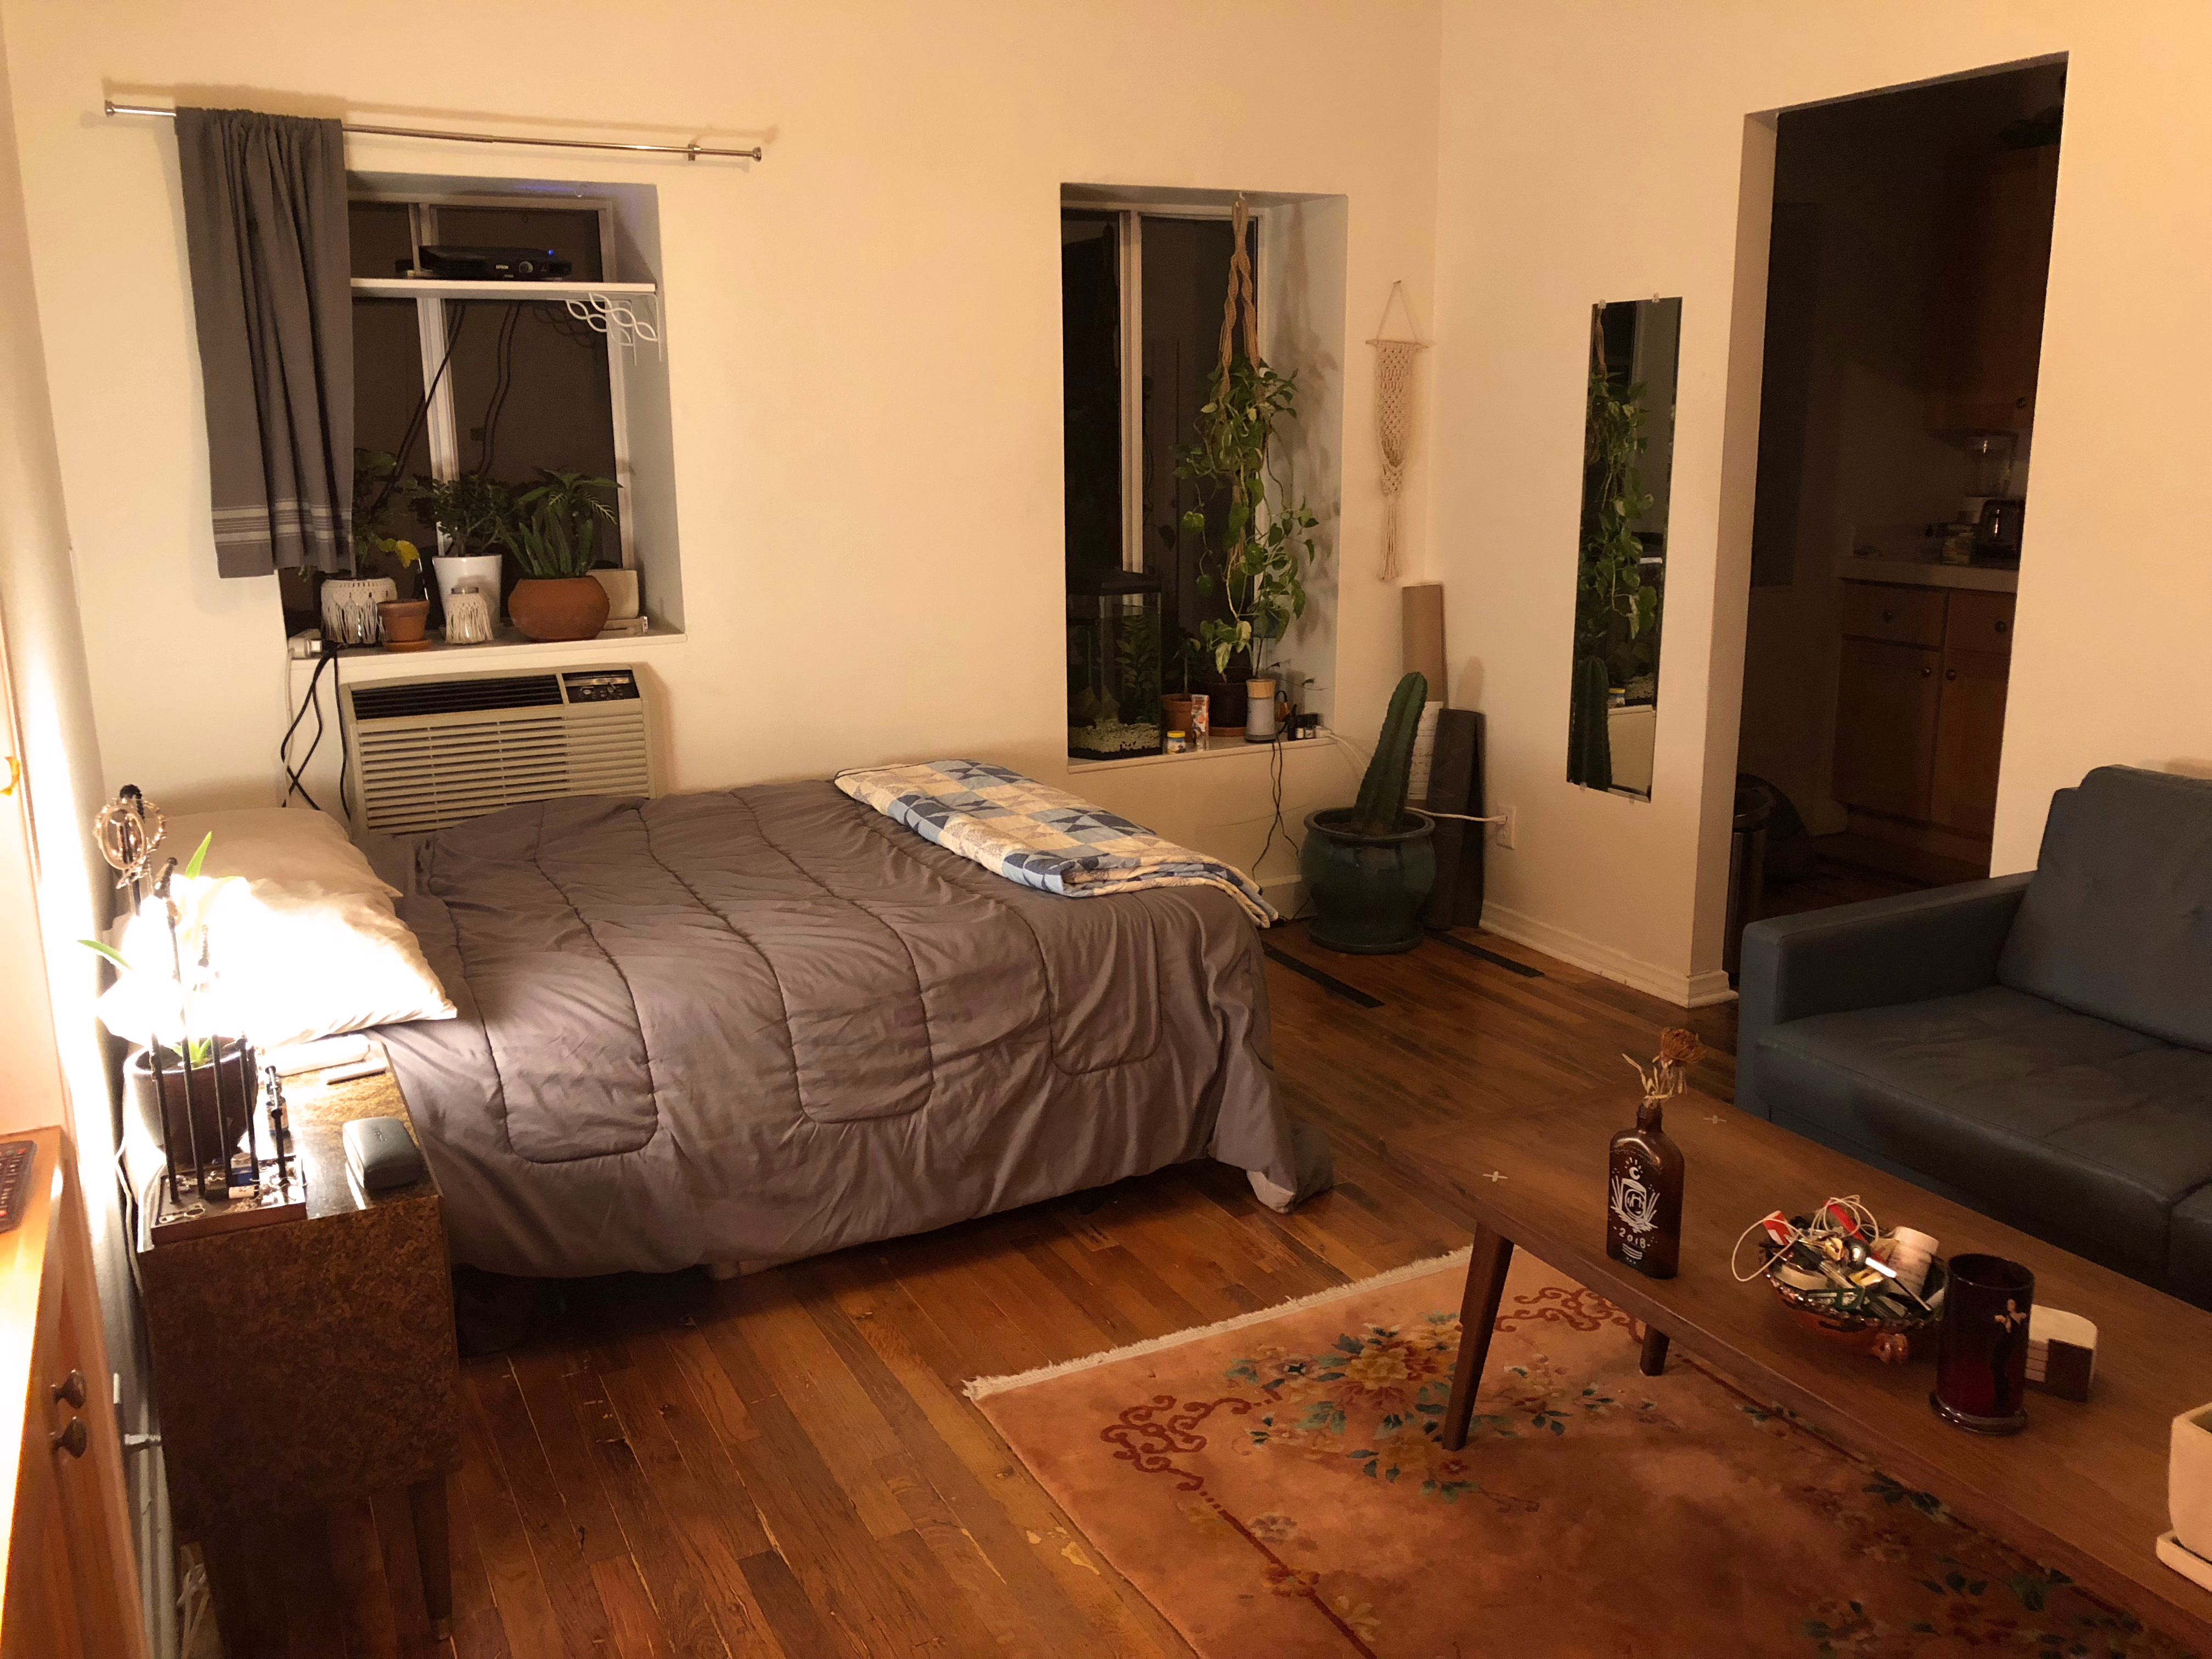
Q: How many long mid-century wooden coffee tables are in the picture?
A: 1